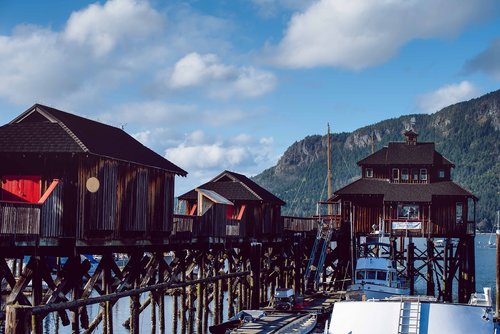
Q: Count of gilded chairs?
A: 0